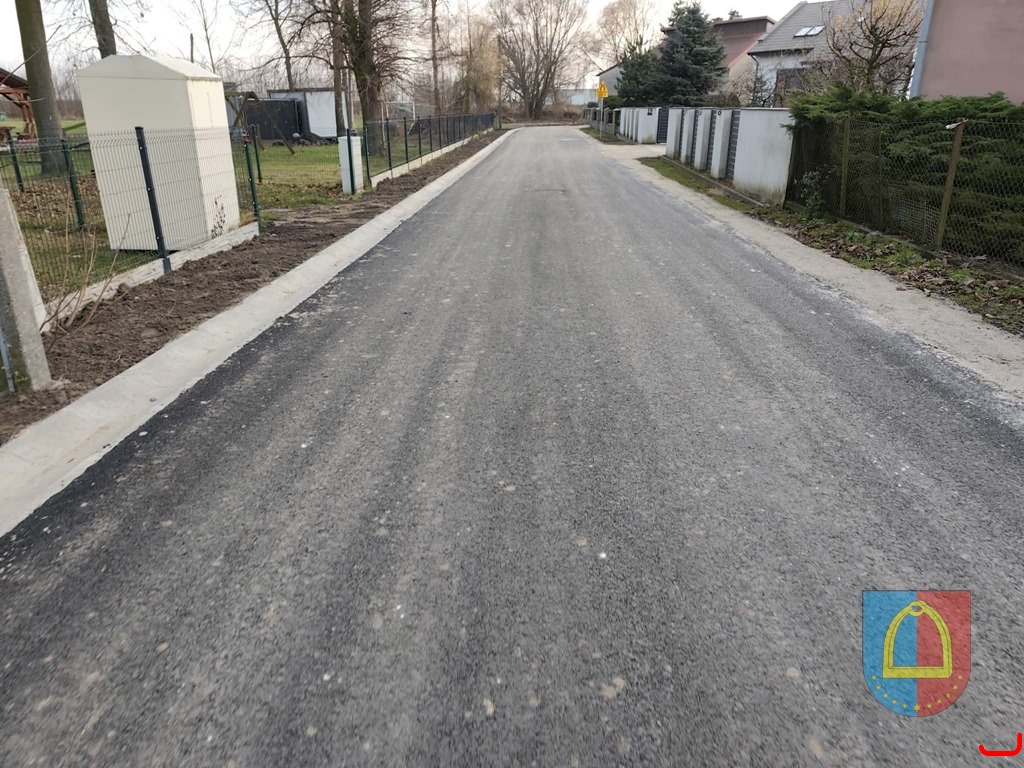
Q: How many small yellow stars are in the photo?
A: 11